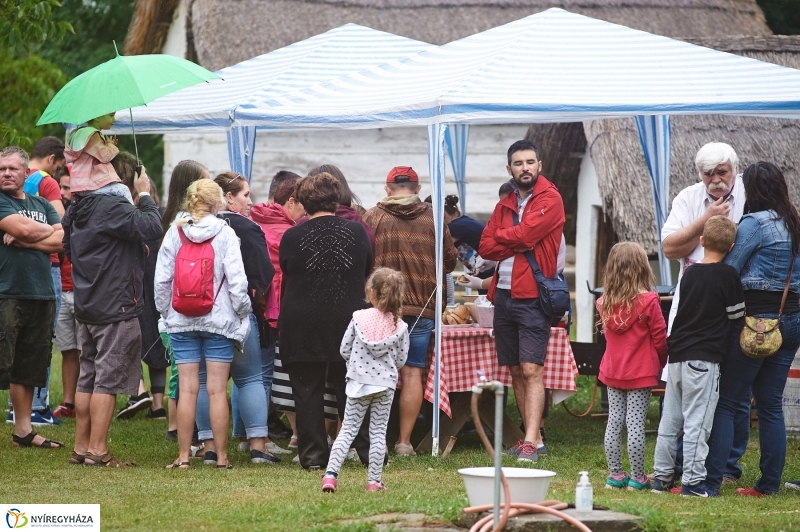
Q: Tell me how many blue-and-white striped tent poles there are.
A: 4